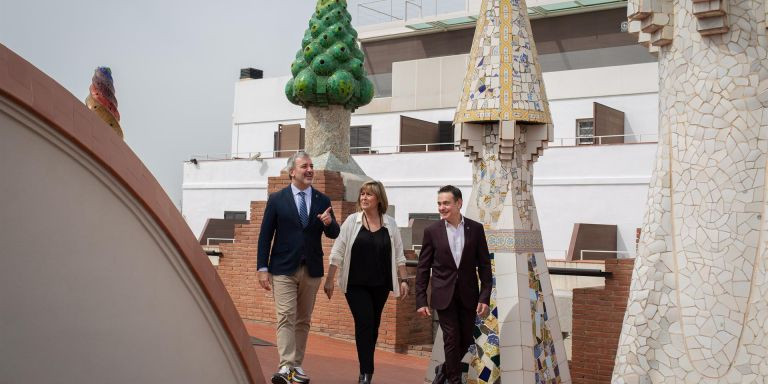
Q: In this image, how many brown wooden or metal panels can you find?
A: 6